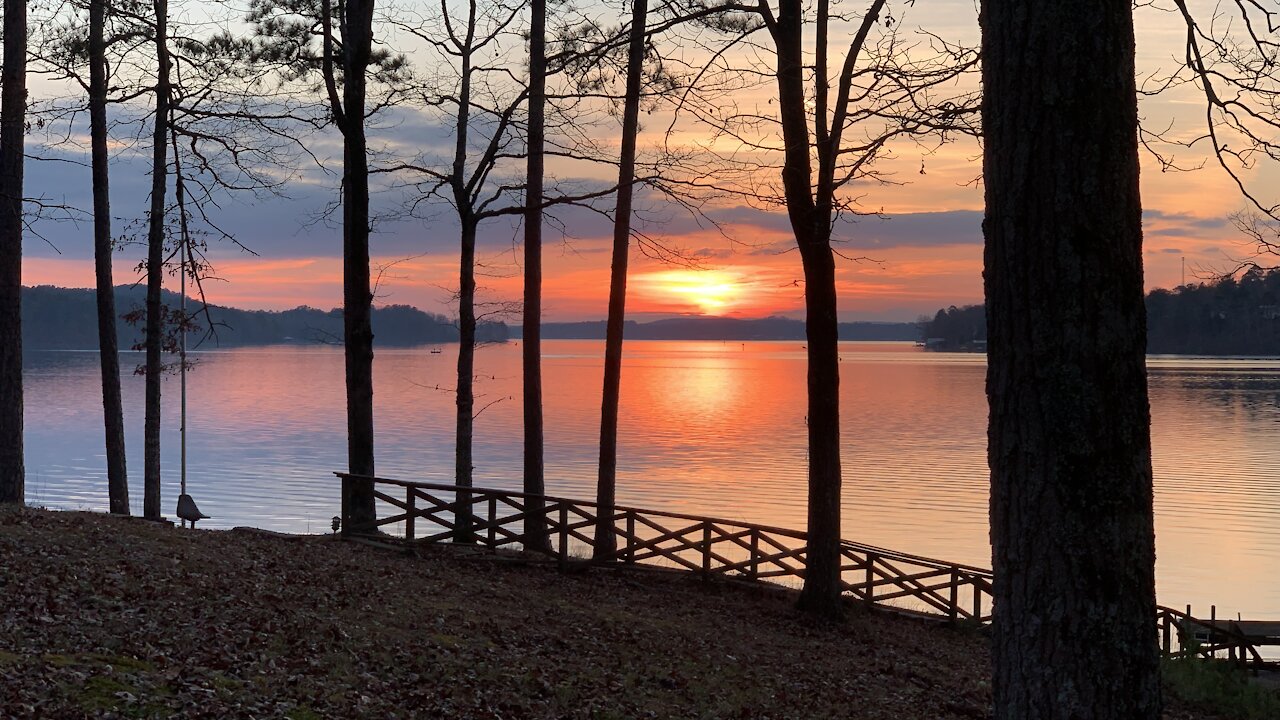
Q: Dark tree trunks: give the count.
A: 9